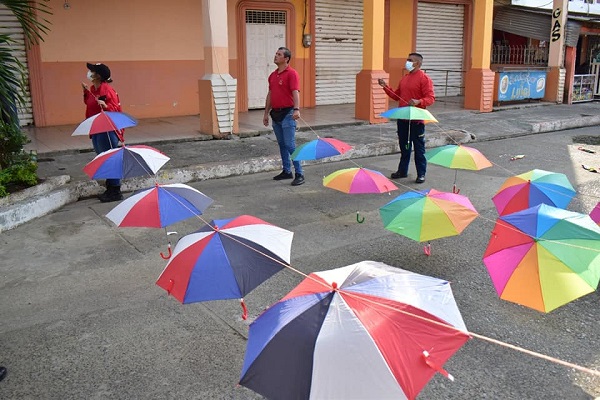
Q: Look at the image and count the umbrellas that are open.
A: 13